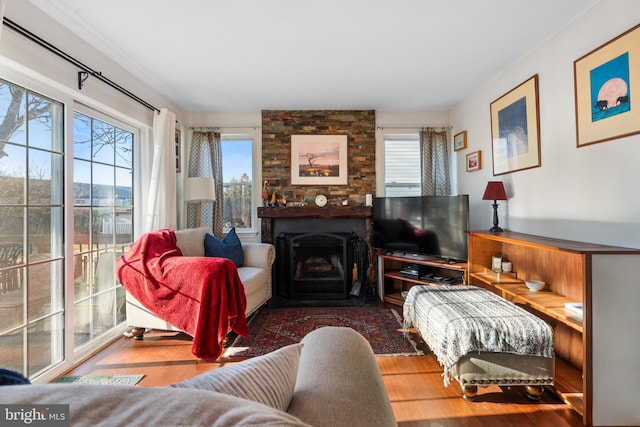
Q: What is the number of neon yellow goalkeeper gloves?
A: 0